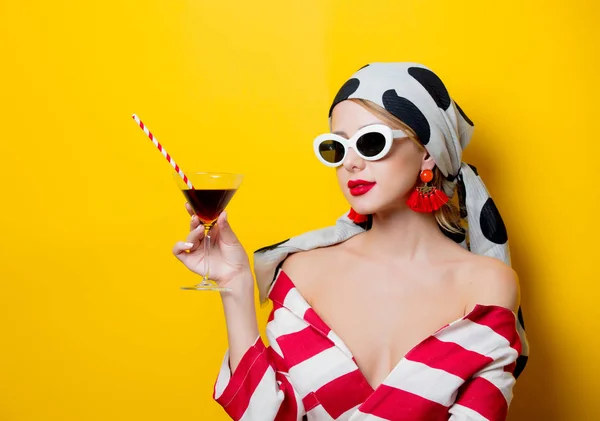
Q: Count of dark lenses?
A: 2